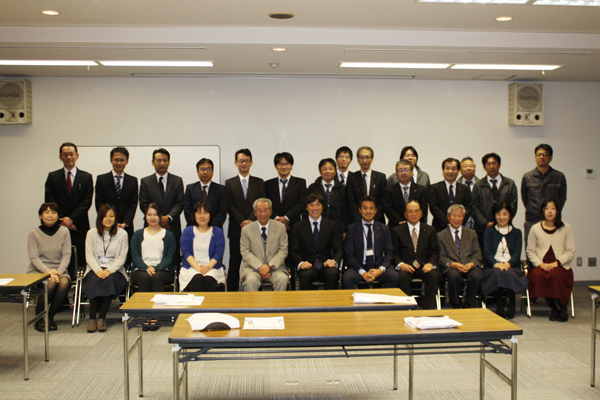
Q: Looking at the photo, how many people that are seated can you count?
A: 11